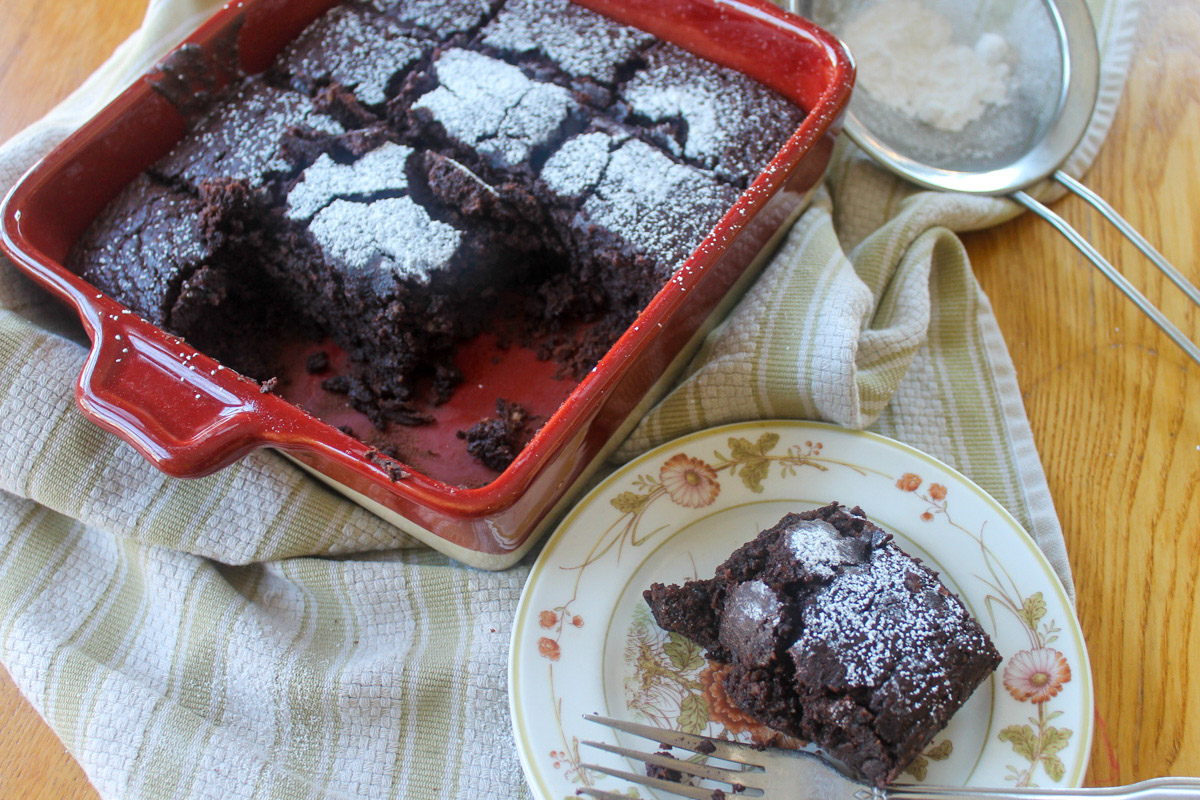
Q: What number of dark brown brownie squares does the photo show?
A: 10